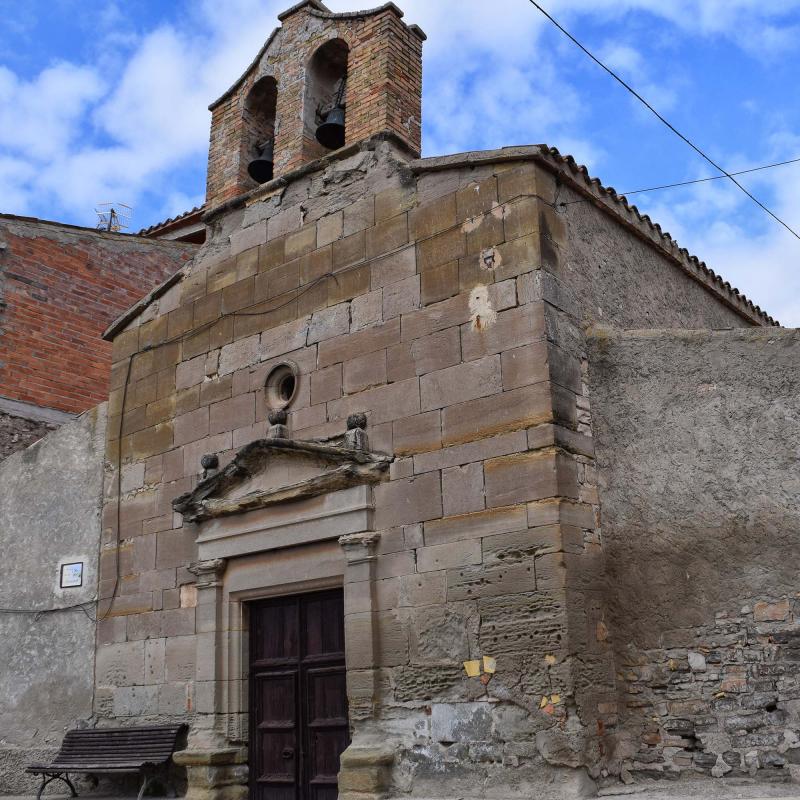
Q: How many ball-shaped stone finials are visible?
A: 3